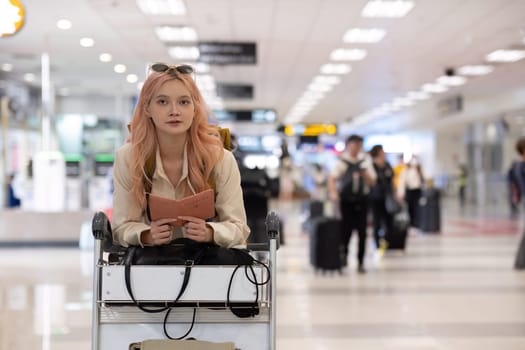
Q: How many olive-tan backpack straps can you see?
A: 2